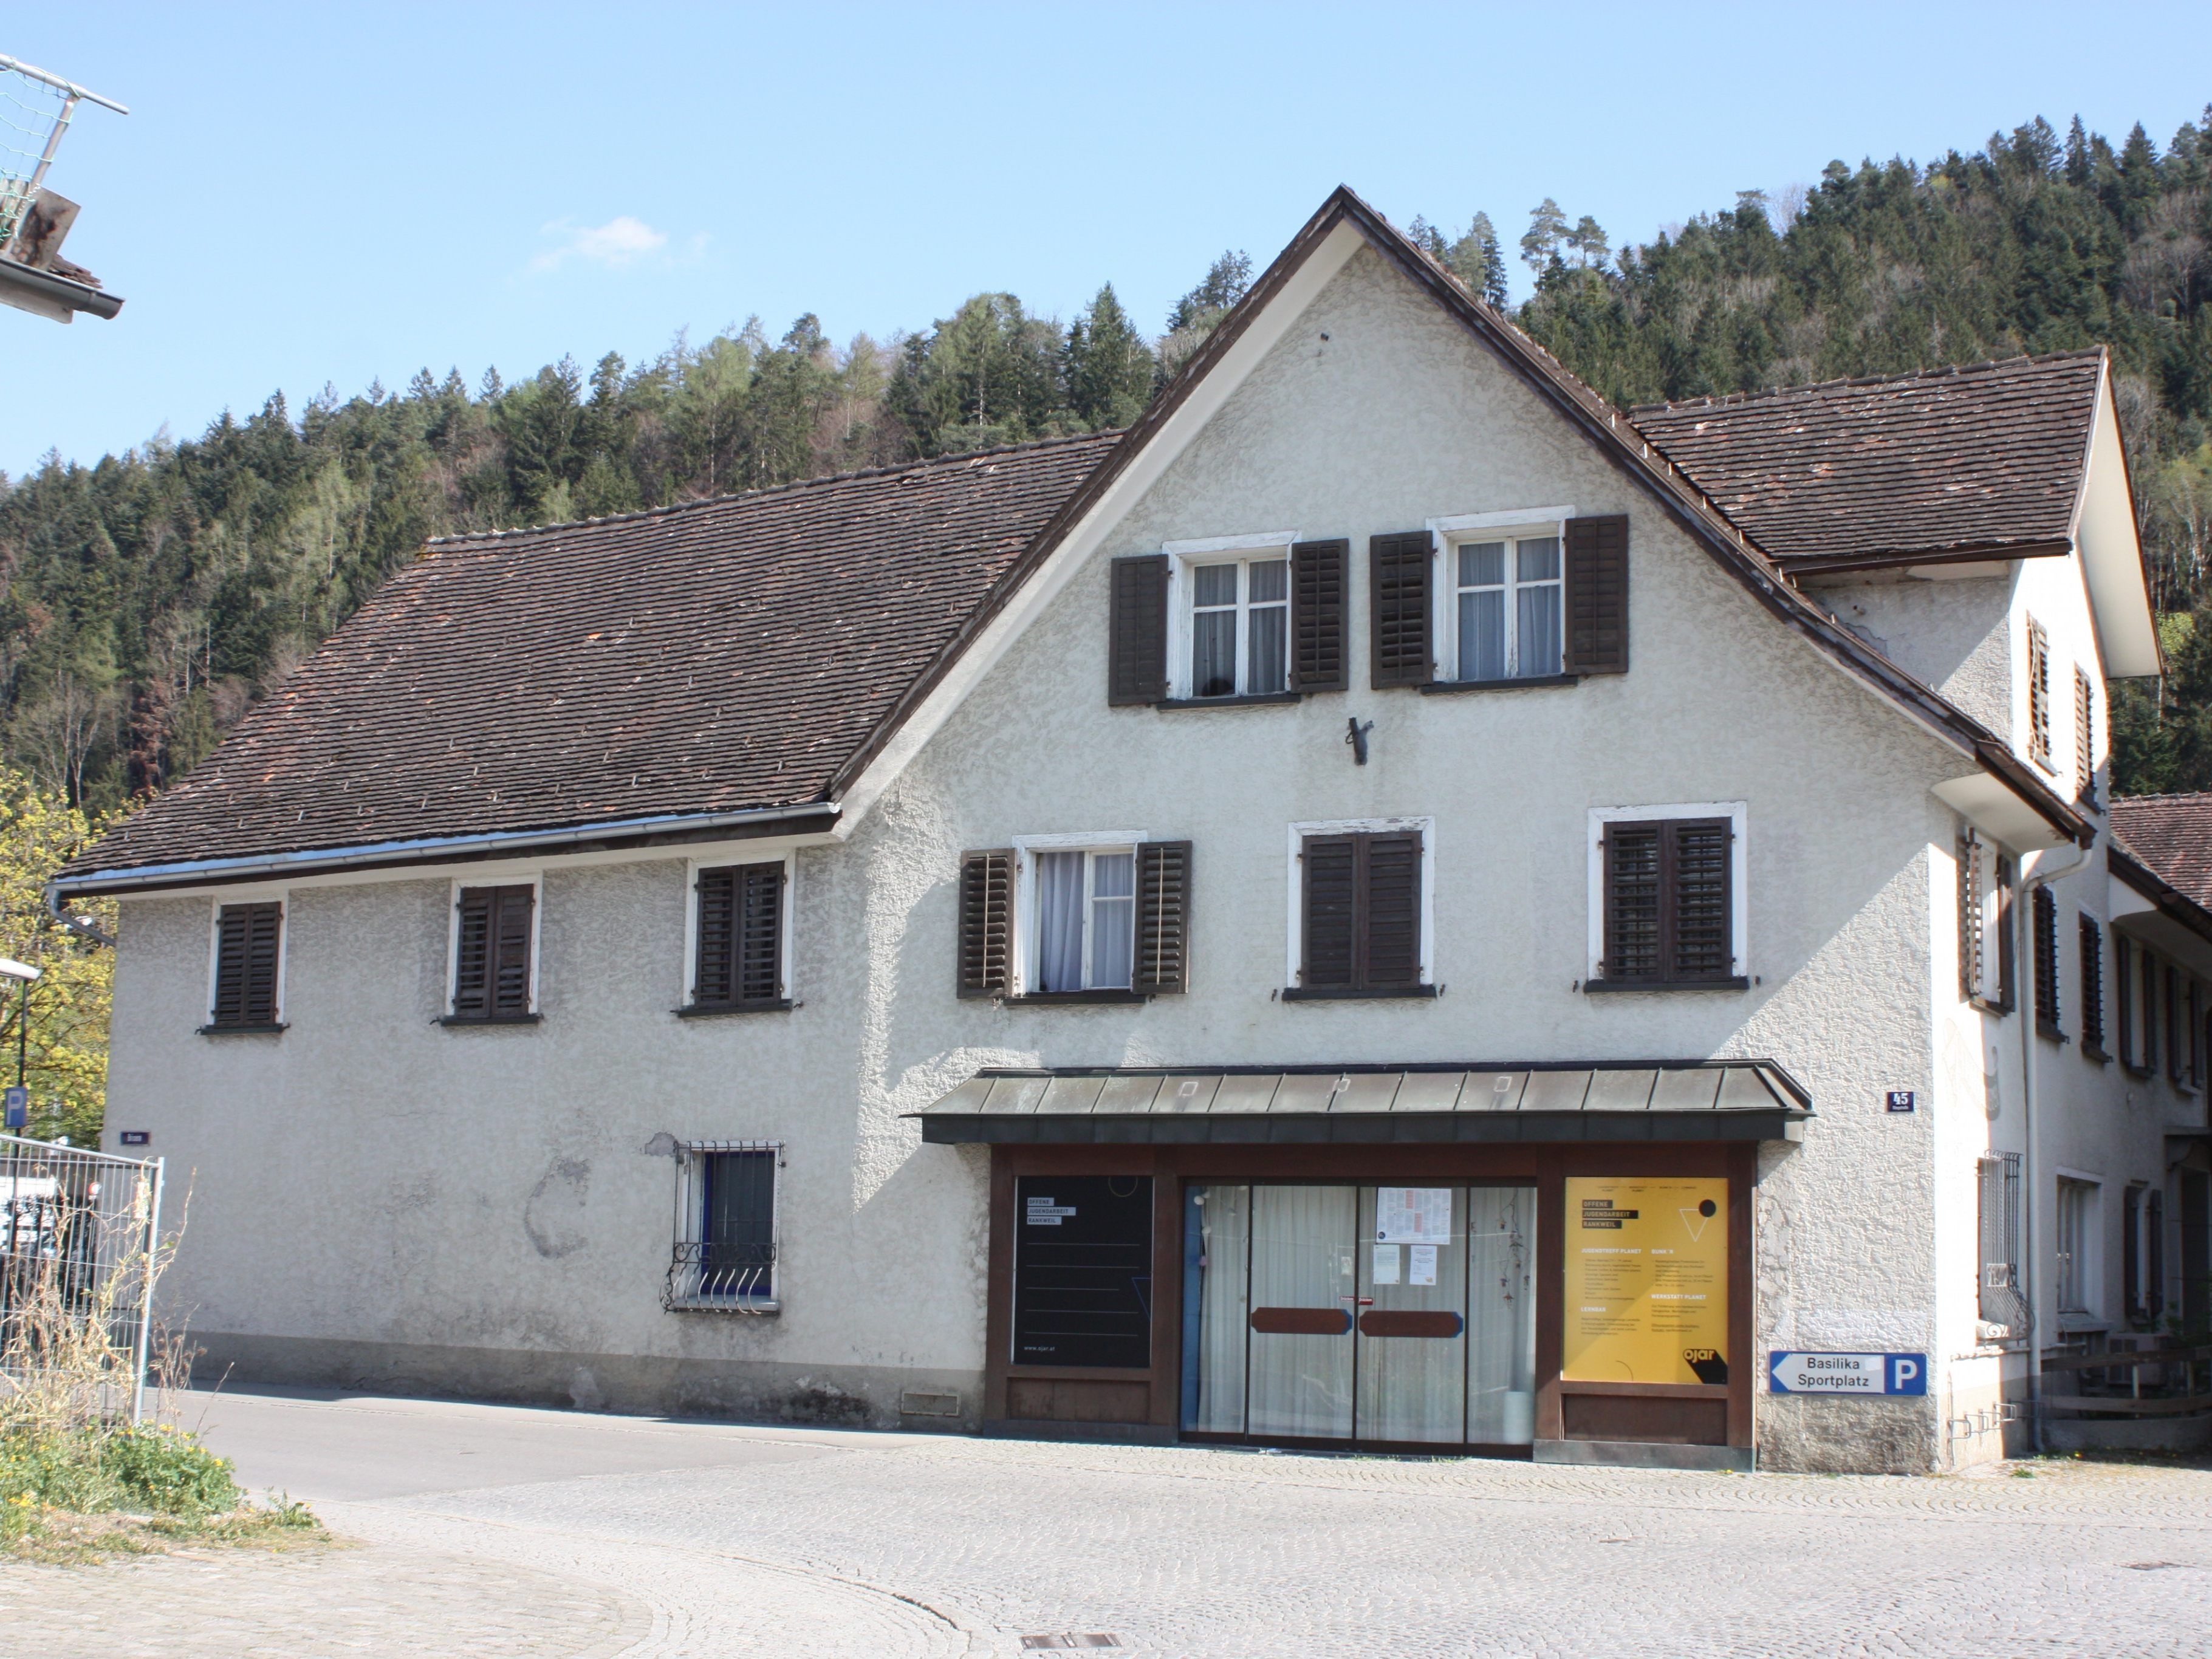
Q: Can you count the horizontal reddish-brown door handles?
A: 2